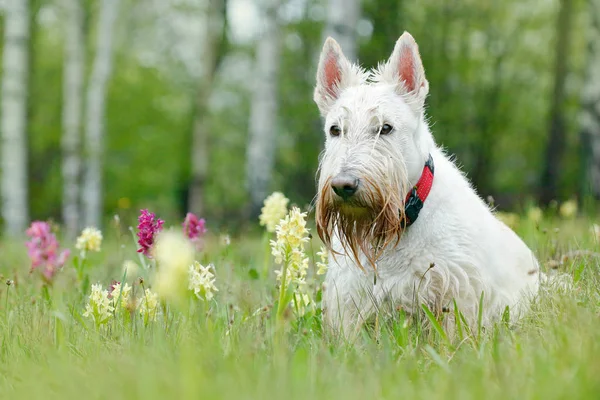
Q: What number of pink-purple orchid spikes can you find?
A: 3